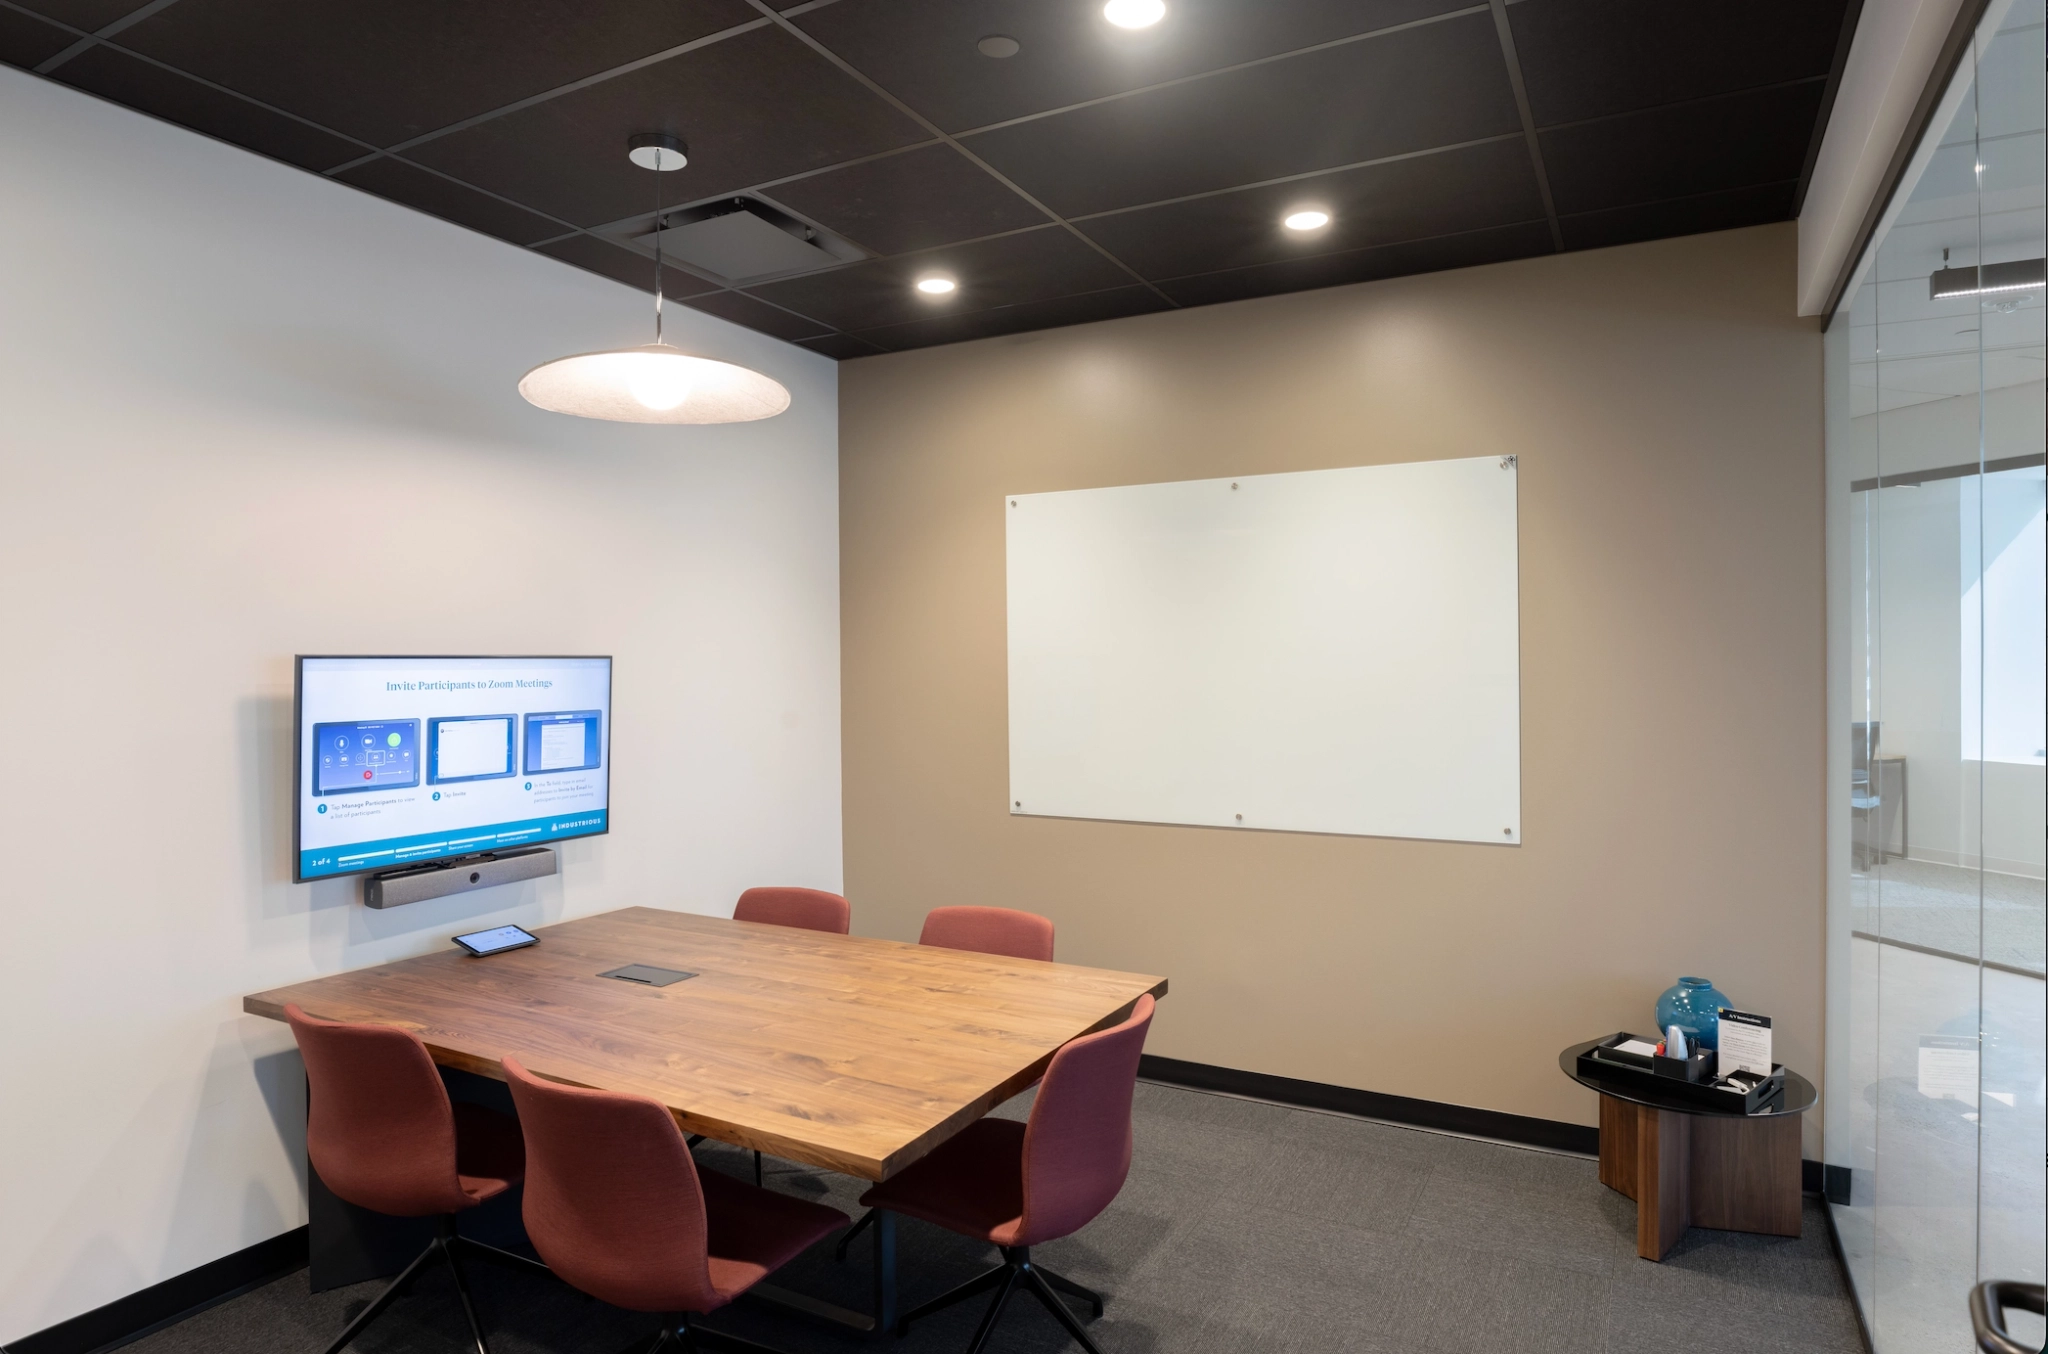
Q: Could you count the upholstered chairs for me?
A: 5